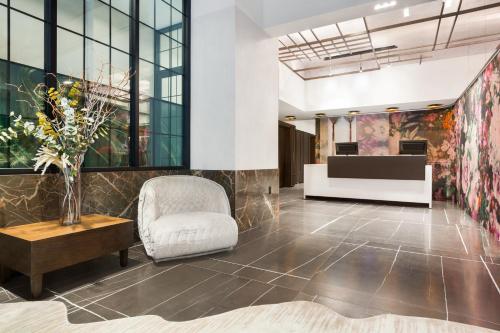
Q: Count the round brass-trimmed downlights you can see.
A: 5